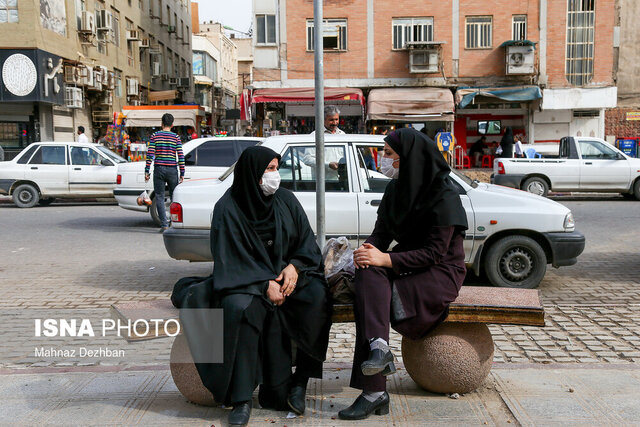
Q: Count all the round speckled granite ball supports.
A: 2